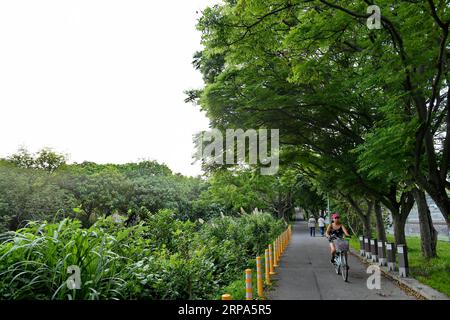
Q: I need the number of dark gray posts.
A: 6